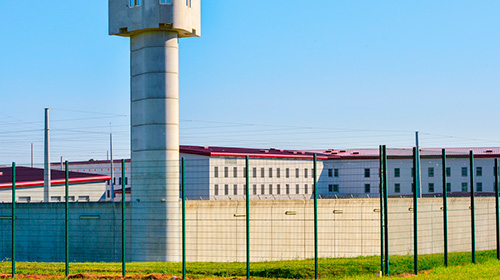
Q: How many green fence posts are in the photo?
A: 12